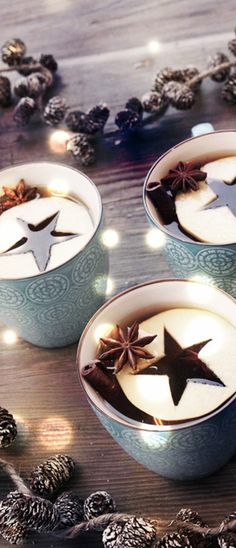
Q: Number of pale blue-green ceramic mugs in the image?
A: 3